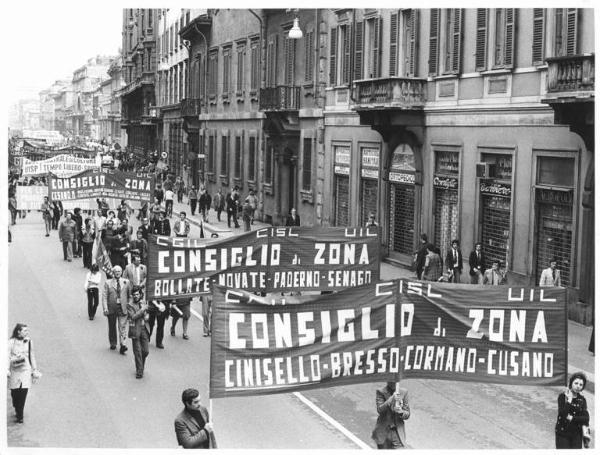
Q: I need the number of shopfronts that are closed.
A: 6